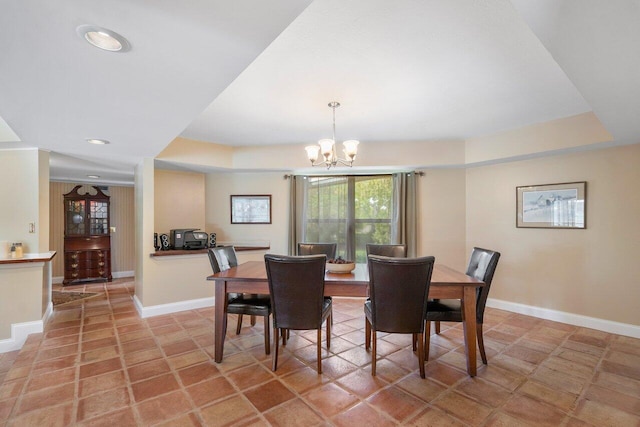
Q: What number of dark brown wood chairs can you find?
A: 6